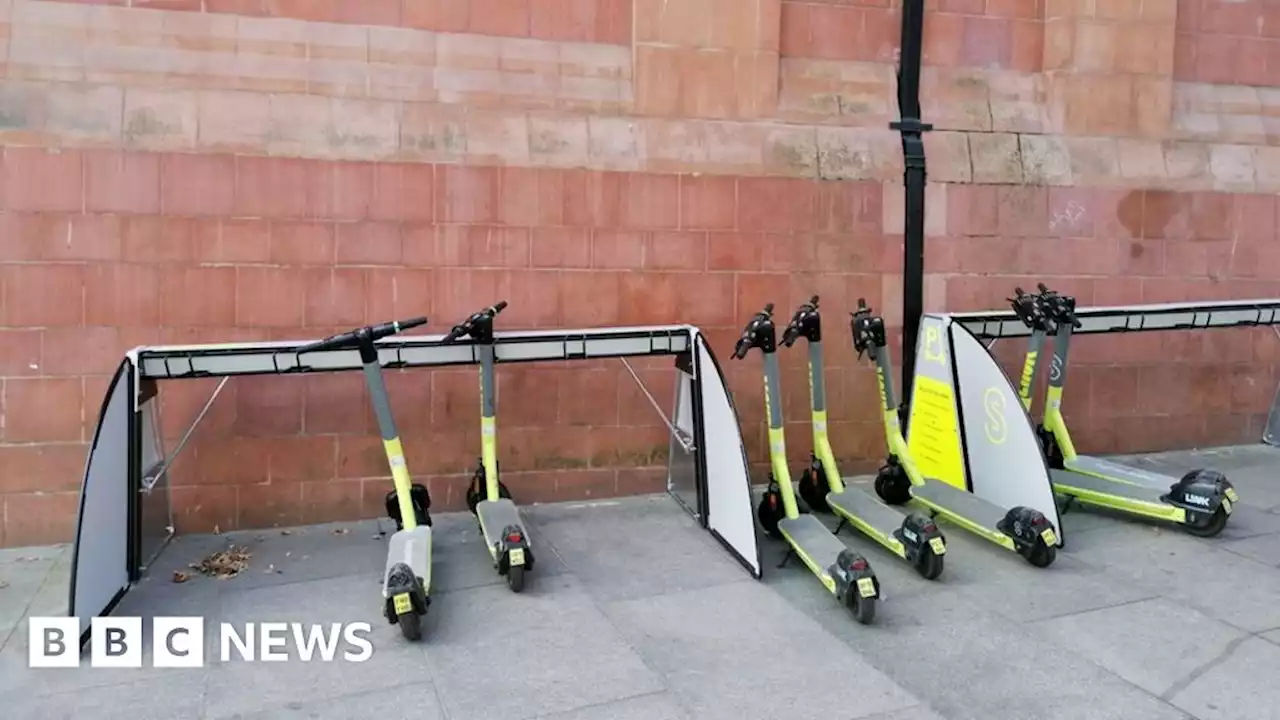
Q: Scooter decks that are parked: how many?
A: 7